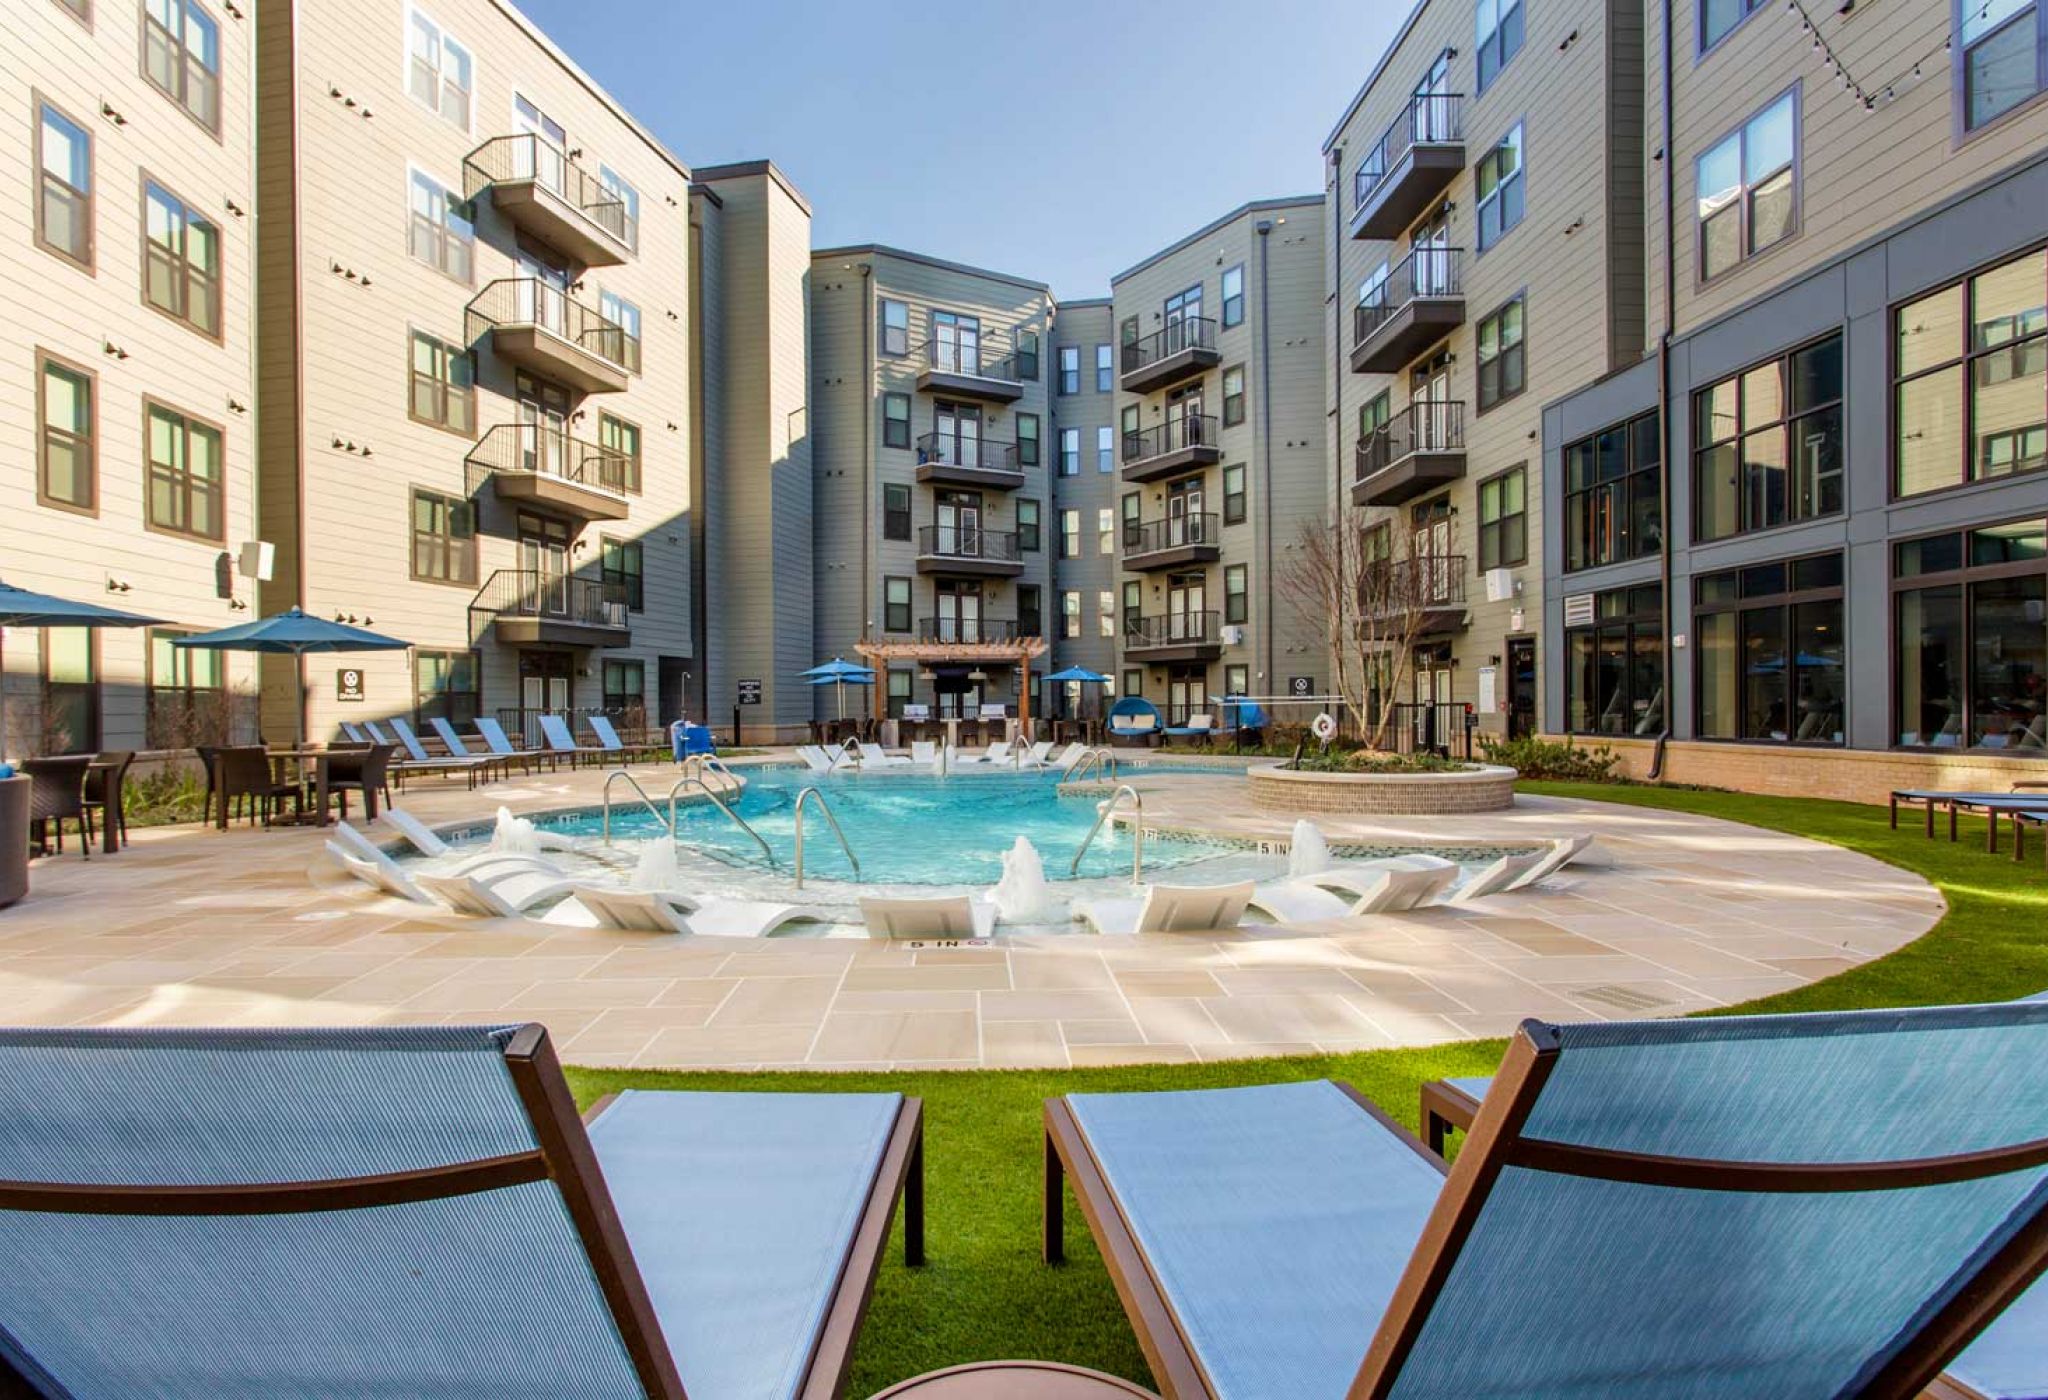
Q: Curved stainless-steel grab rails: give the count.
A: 11